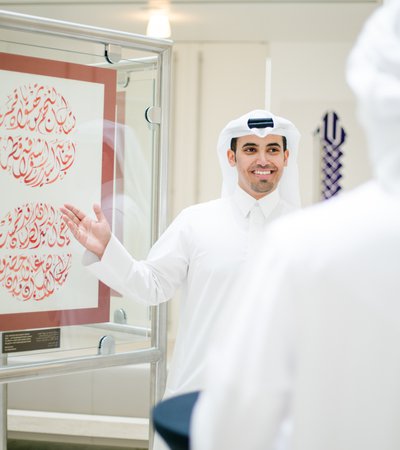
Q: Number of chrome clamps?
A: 5